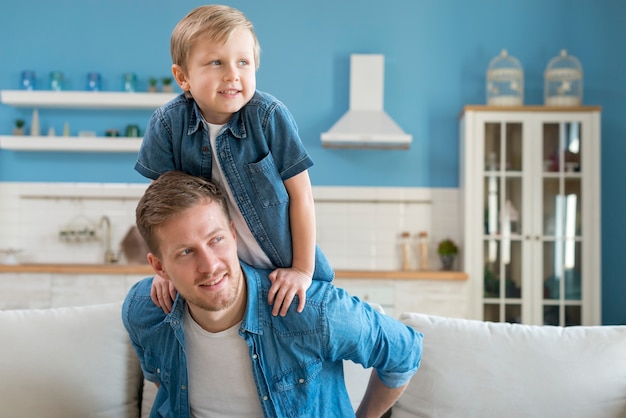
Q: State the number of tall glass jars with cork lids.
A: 2